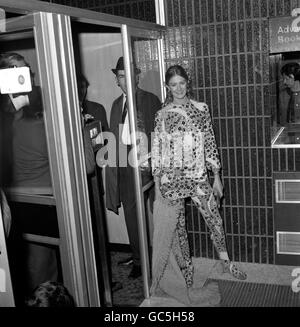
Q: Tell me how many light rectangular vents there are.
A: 2